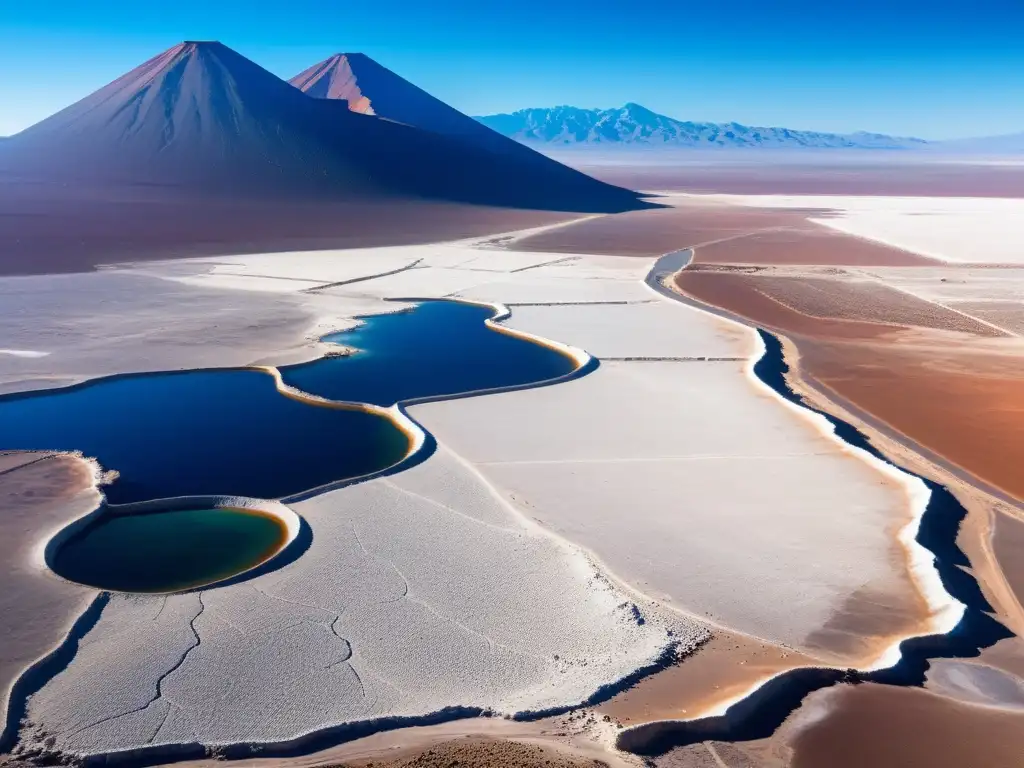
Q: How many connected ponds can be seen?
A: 3